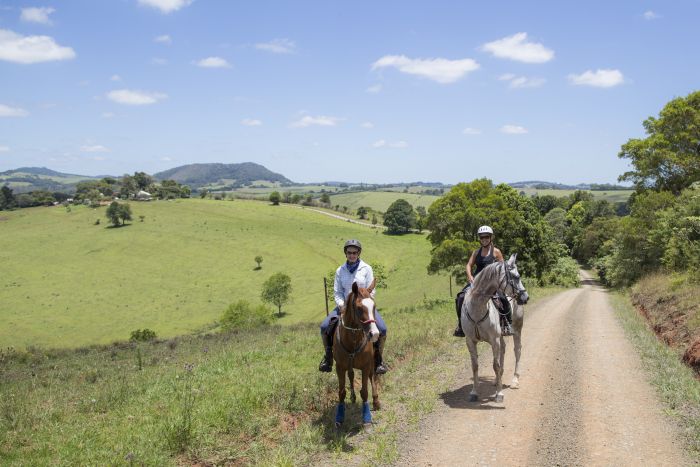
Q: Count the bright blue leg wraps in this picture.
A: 2